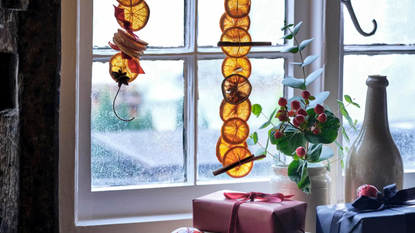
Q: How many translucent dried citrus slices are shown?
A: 12